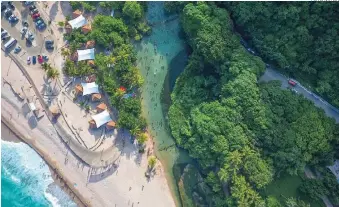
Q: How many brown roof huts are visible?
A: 12